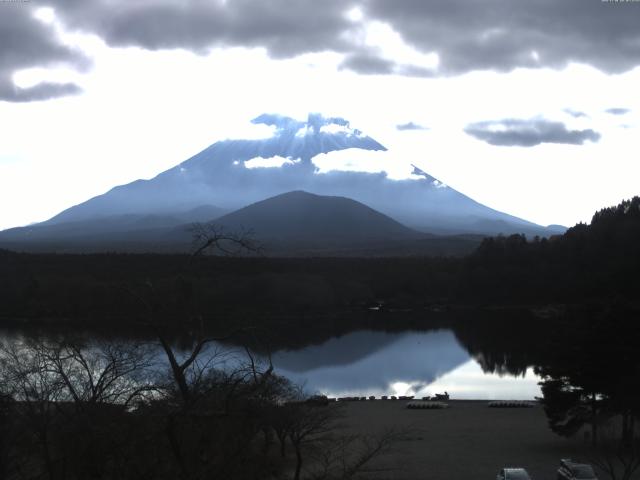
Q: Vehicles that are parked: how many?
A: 2